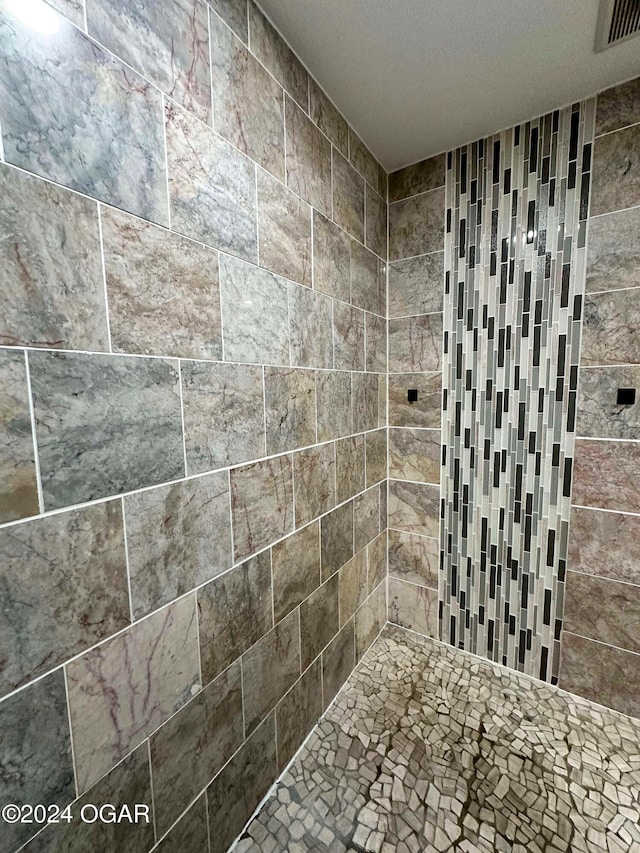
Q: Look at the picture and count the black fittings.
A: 2